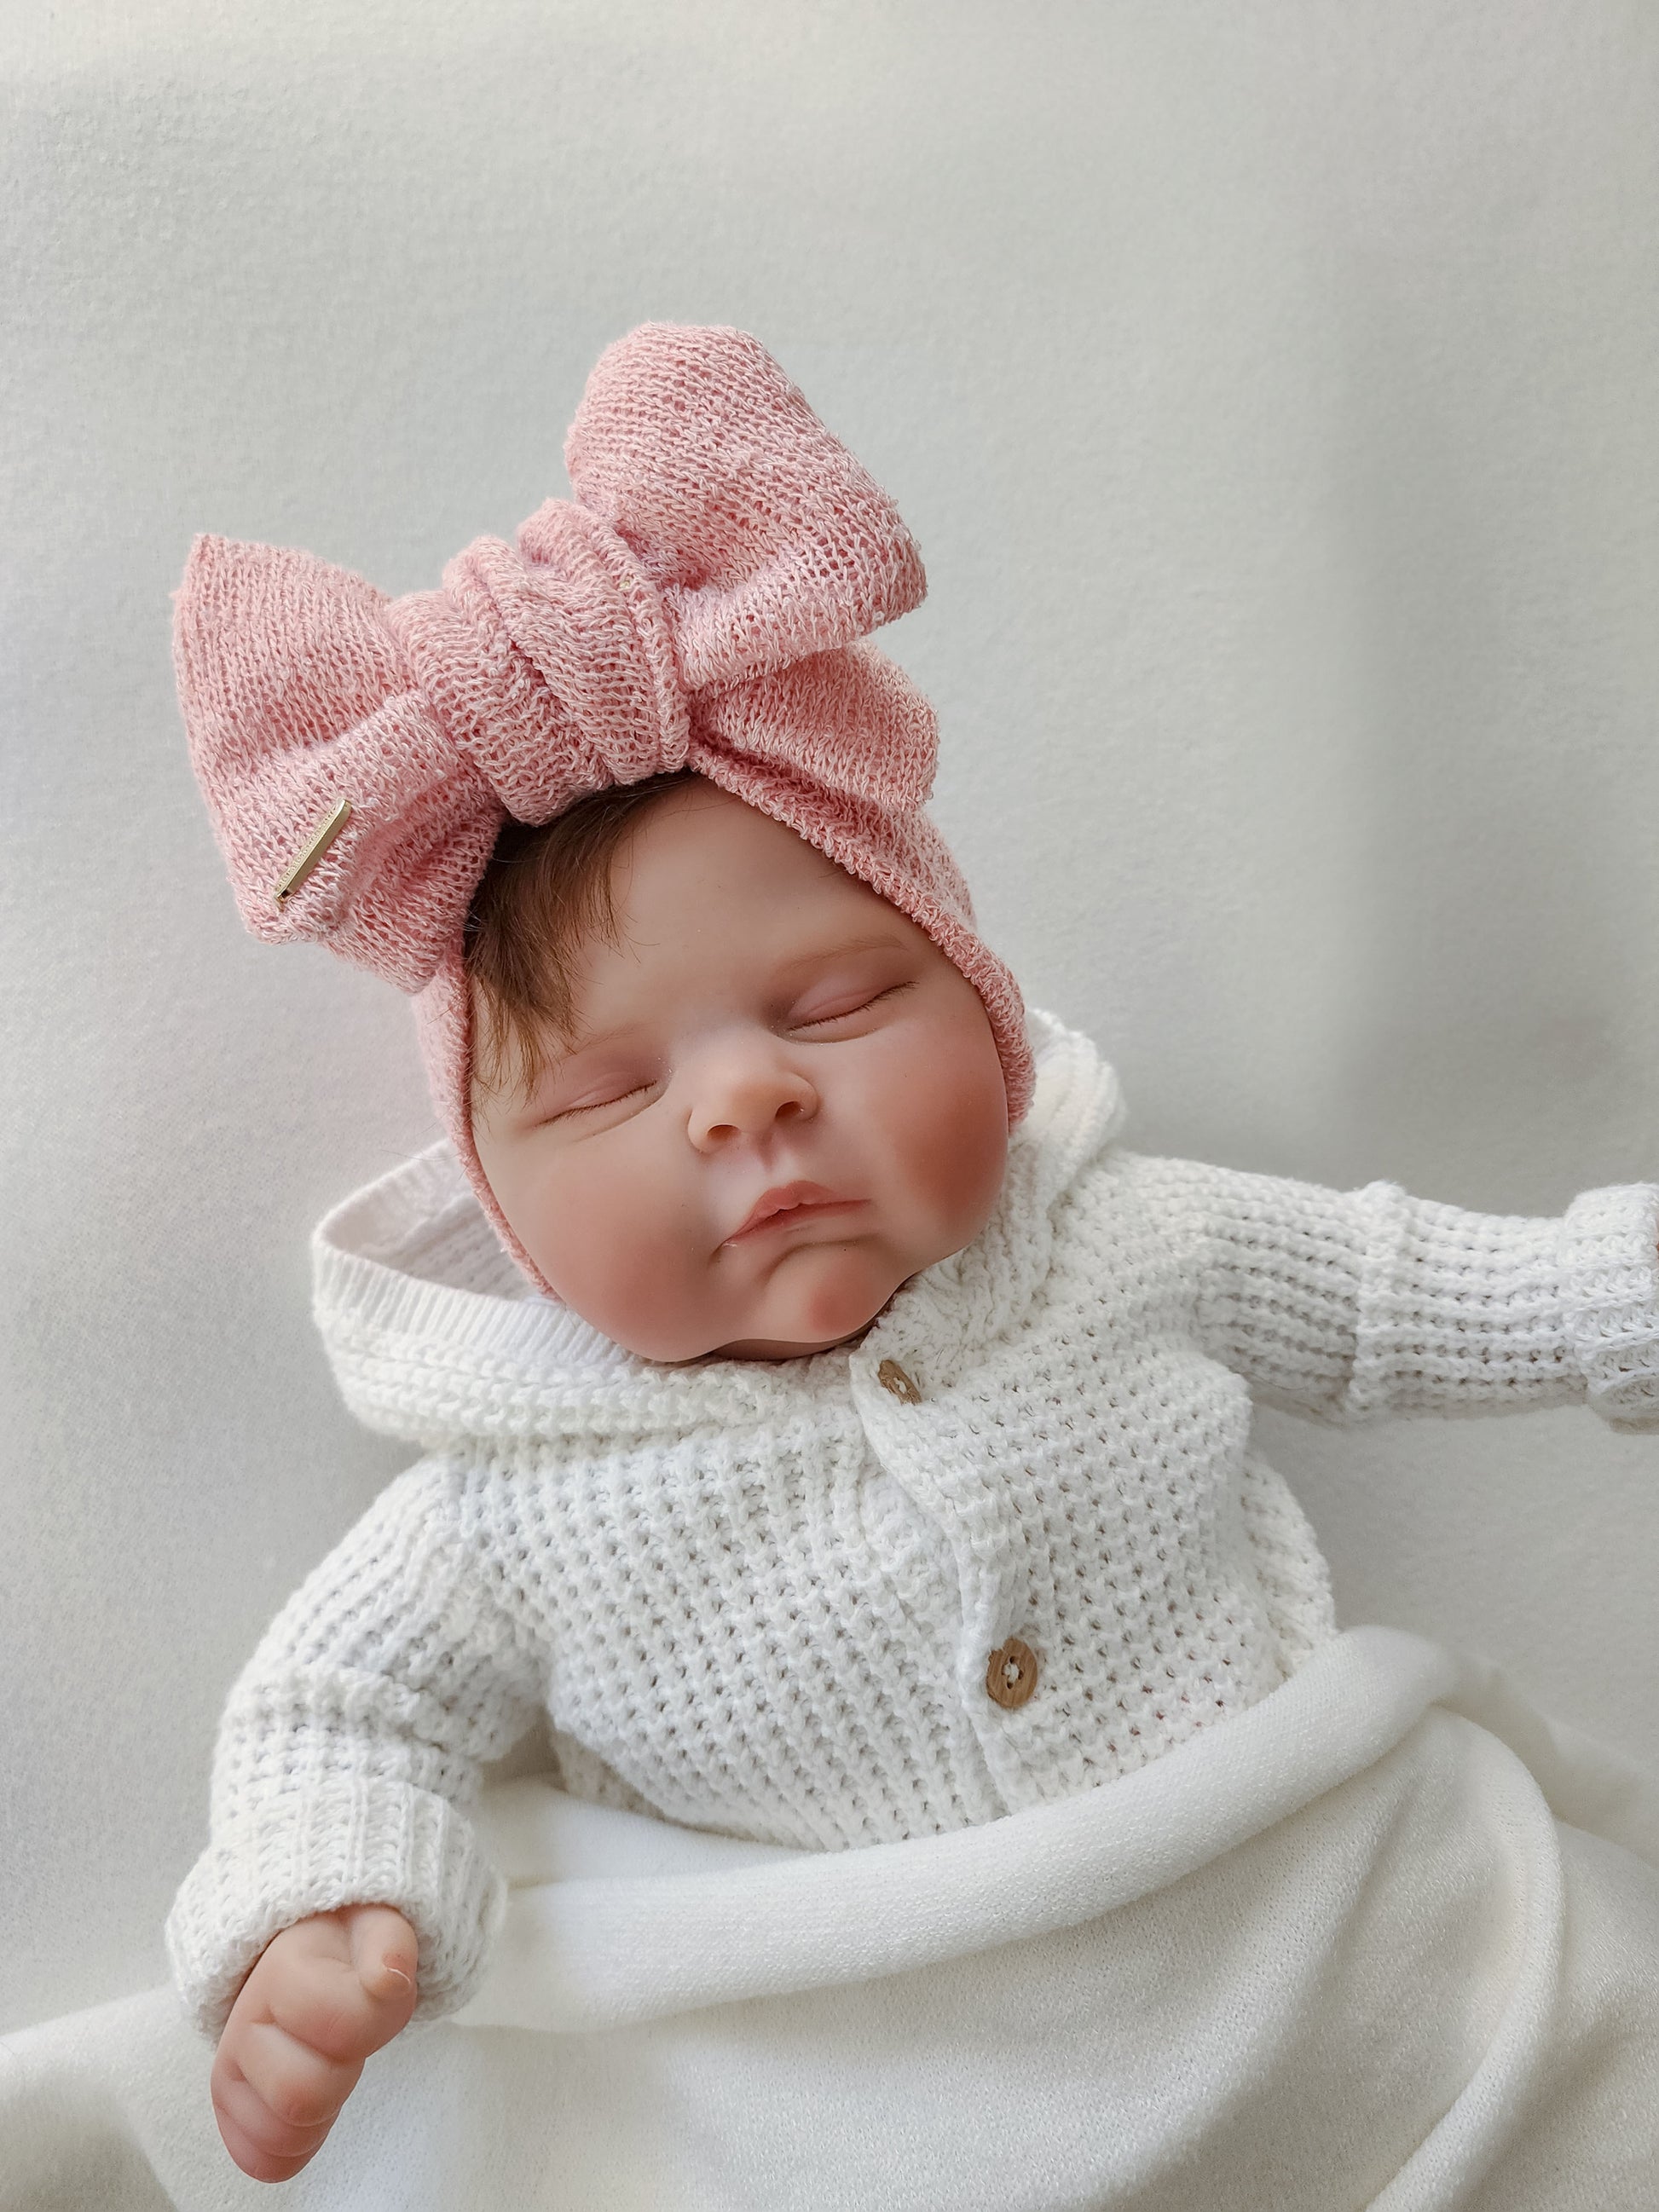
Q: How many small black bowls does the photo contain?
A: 0